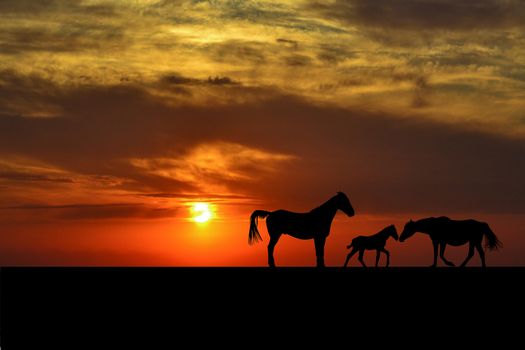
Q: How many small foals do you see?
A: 1